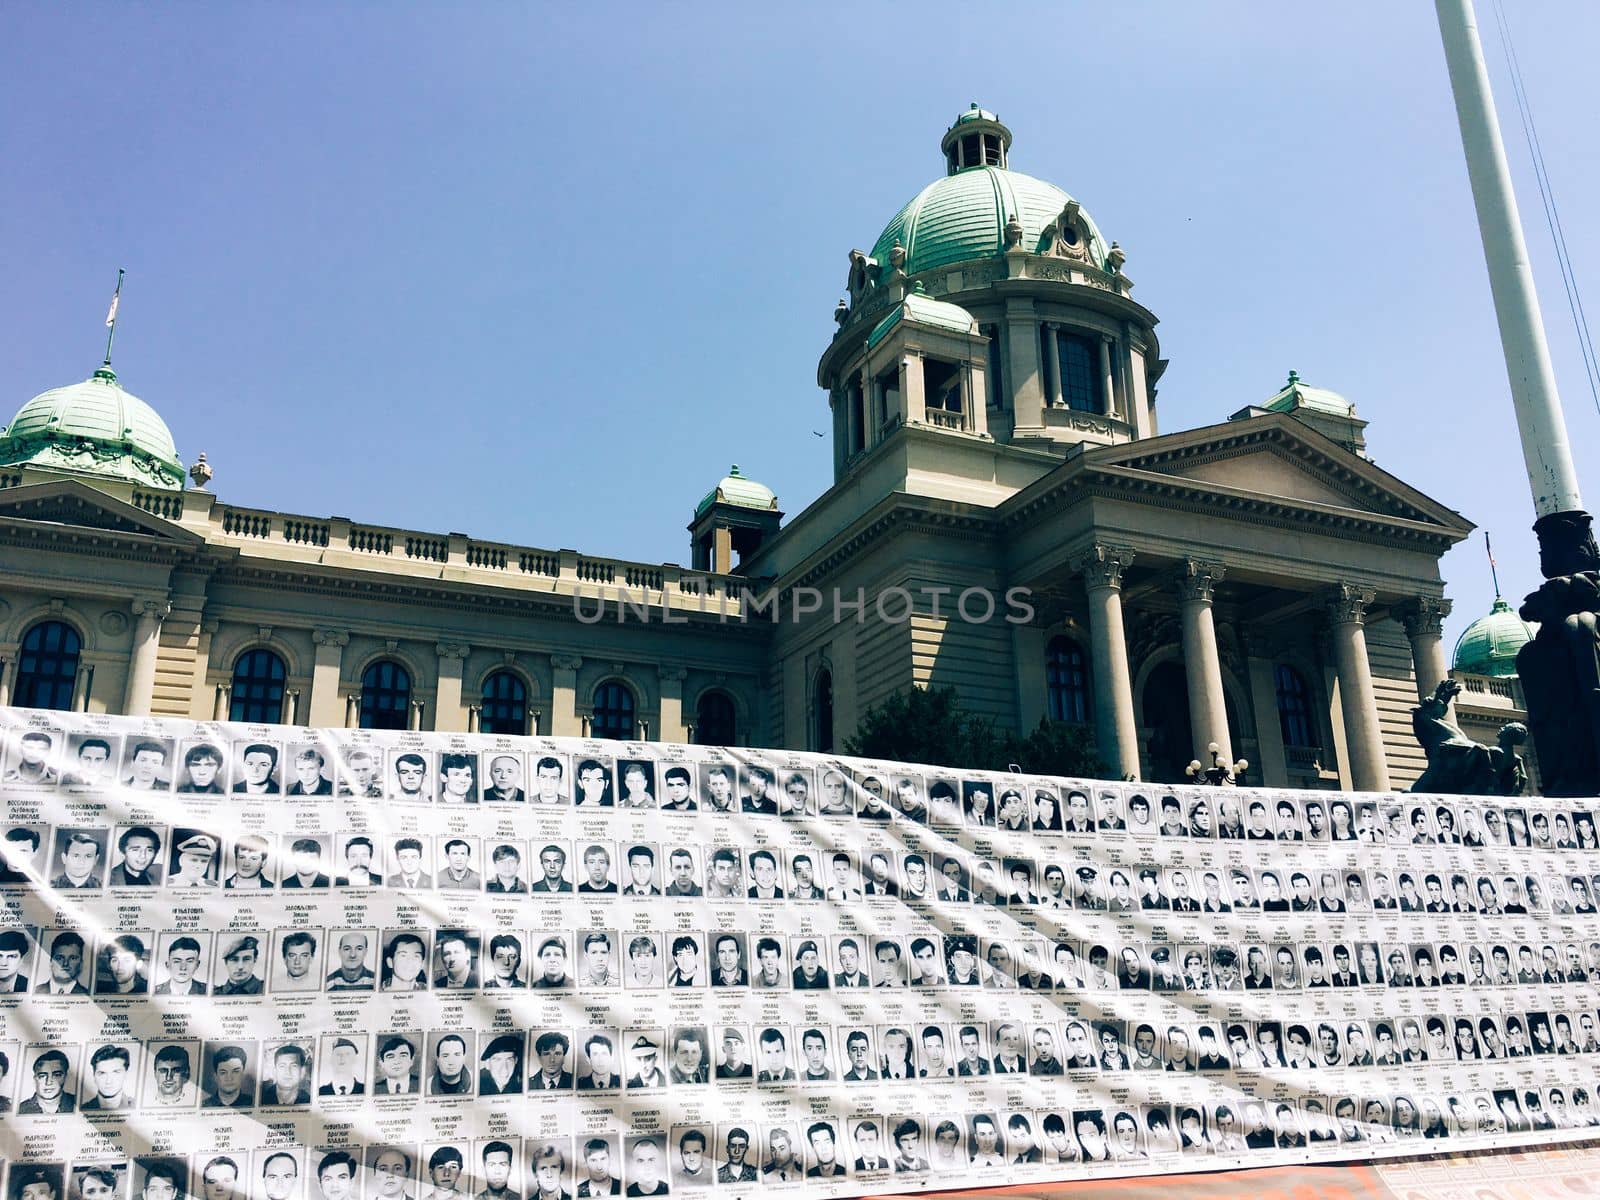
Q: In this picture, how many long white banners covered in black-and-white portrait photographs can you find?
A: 1